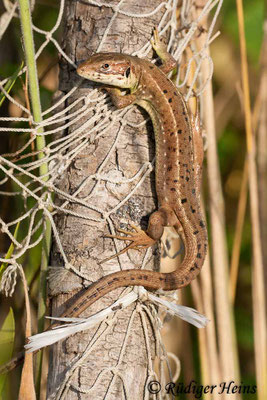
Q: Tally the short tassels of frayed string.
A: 1